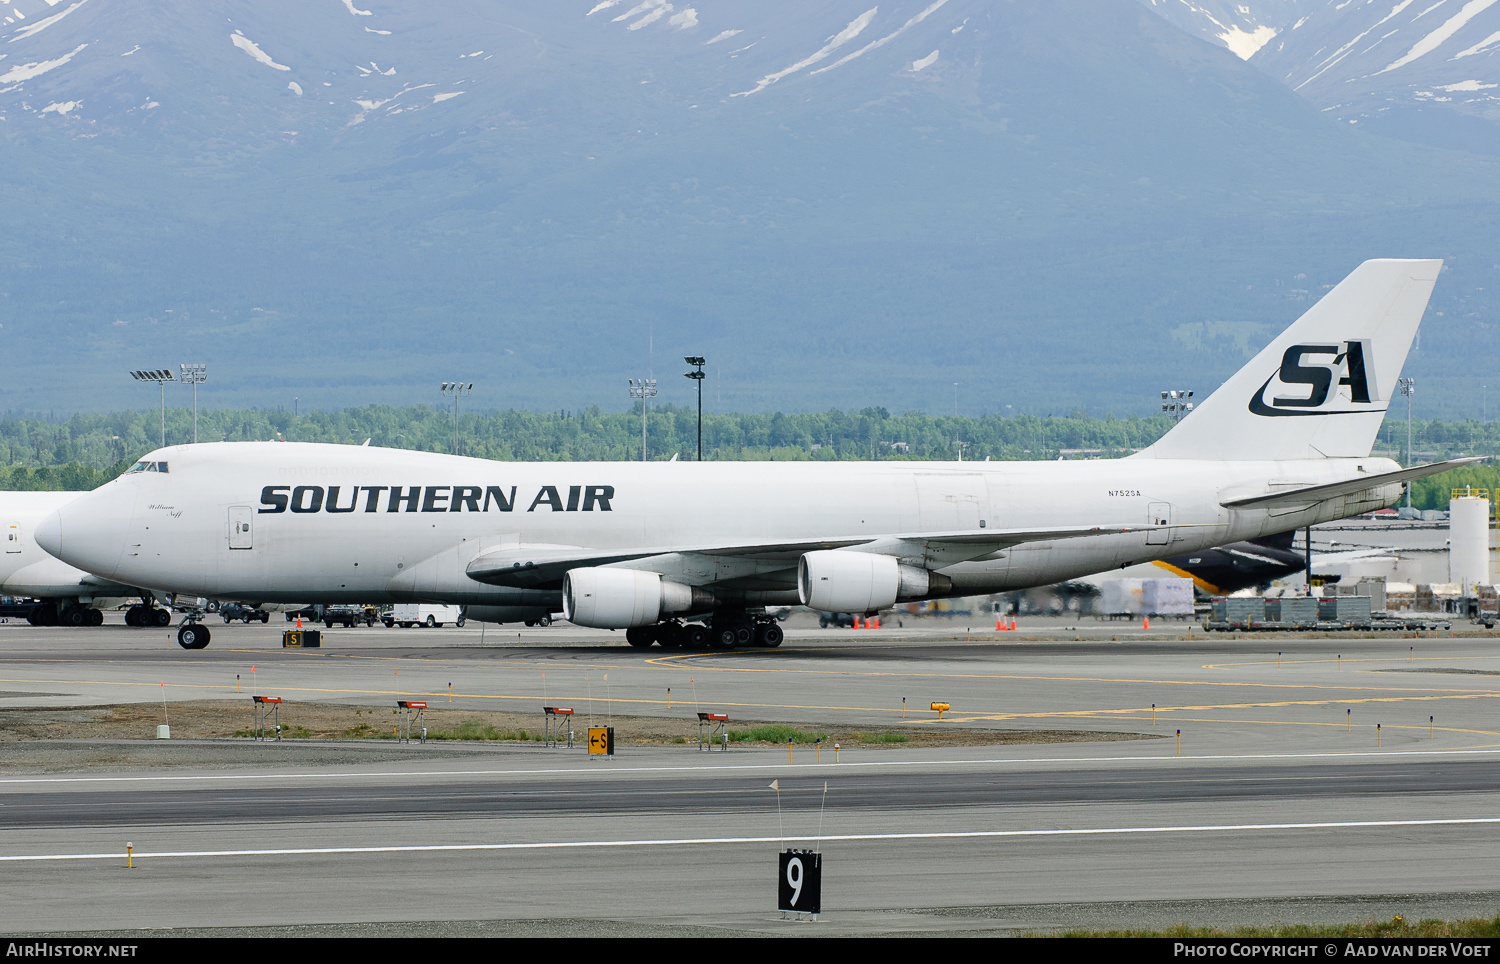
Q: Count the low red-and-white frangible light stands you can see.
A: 4